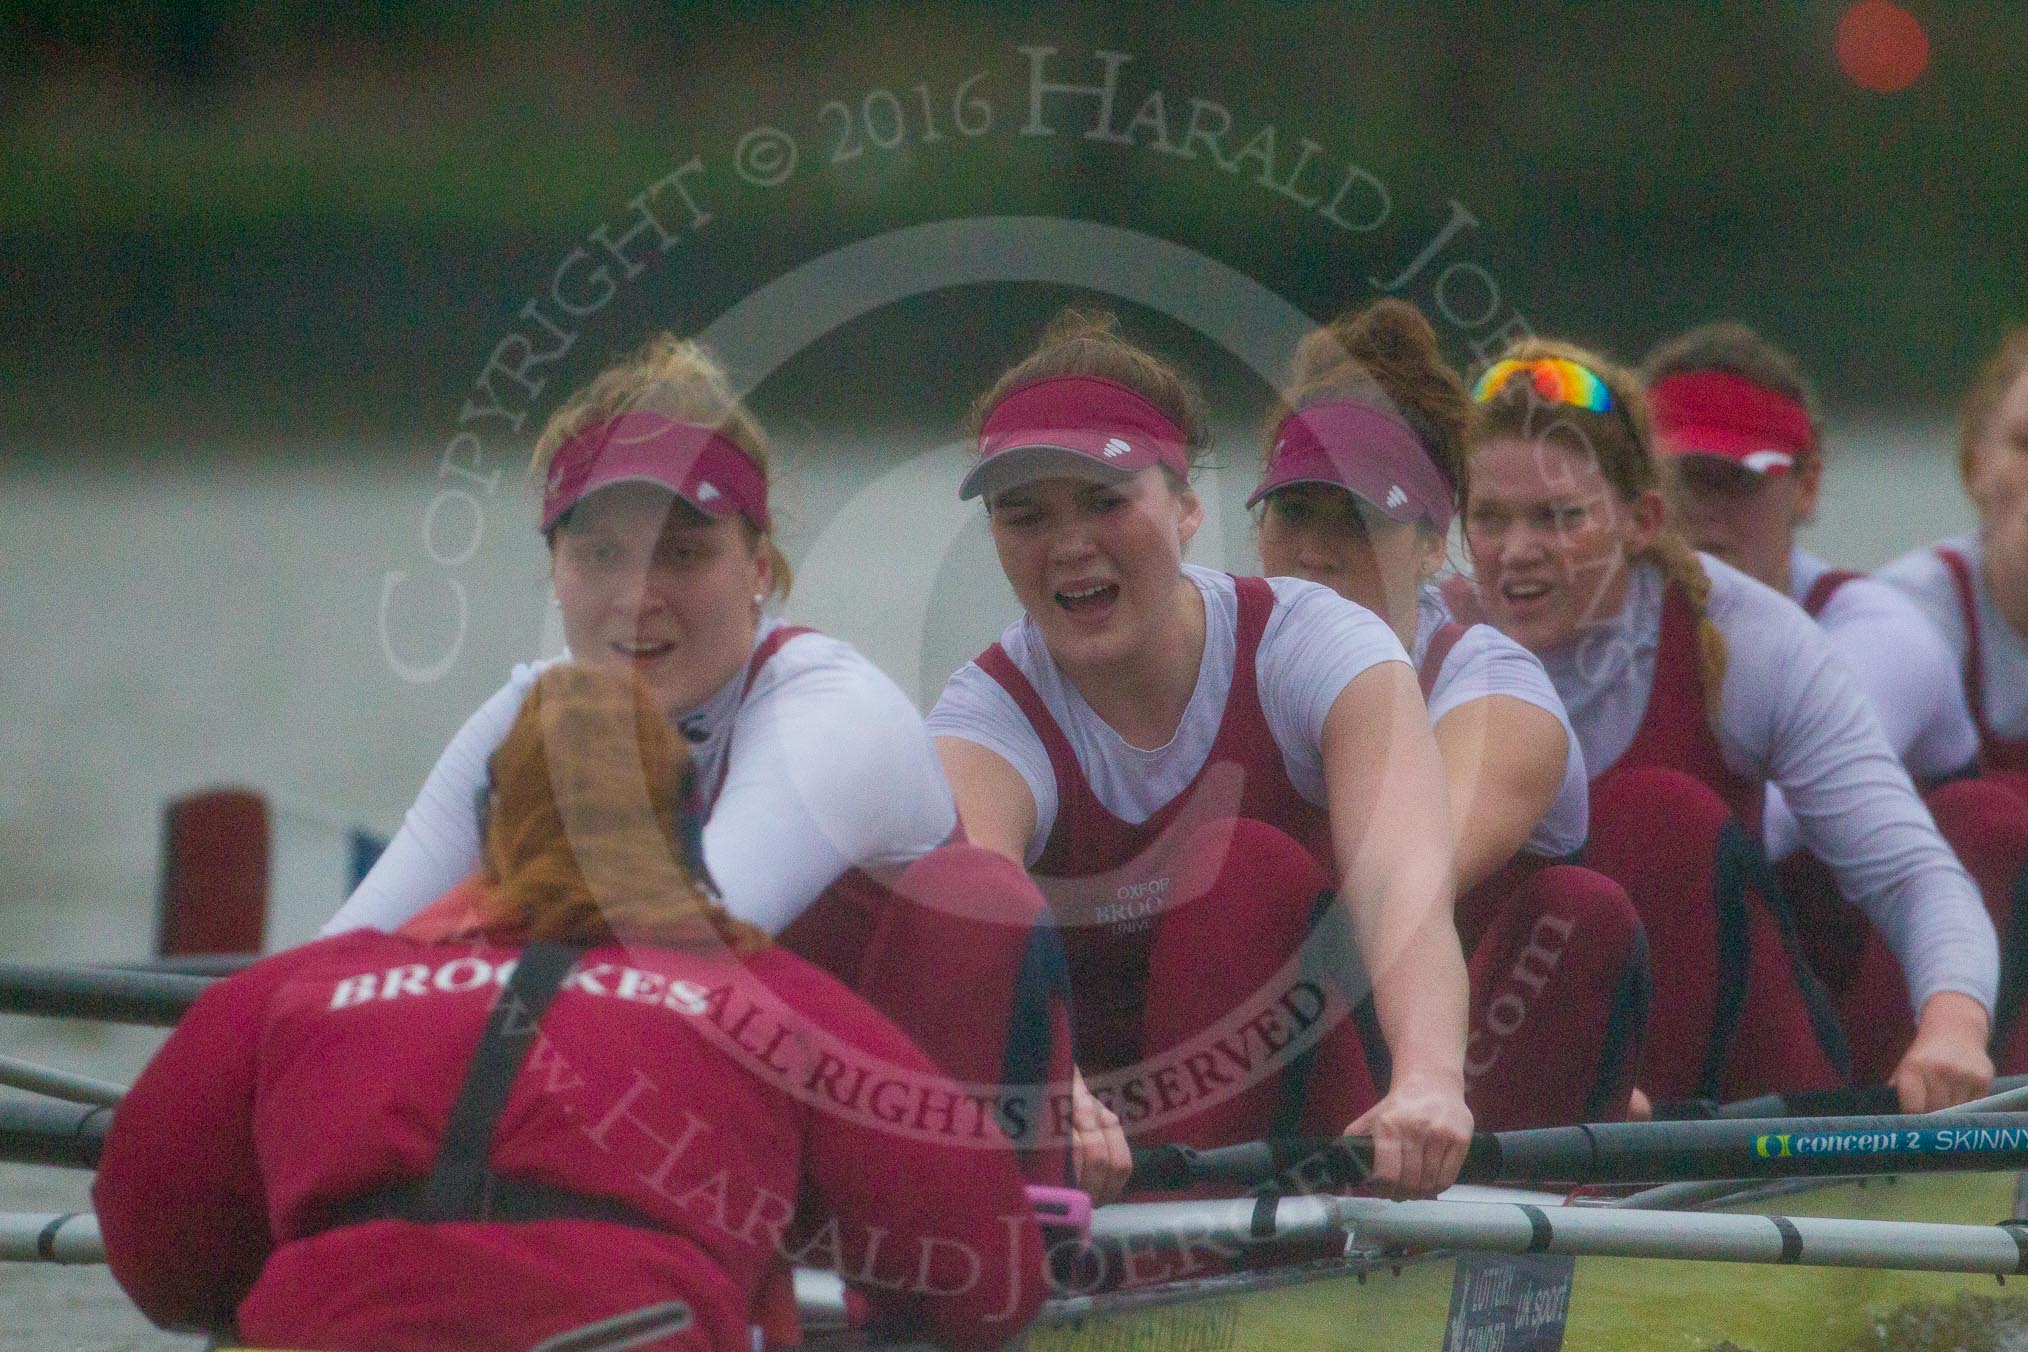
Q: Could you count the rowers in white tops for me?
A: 6